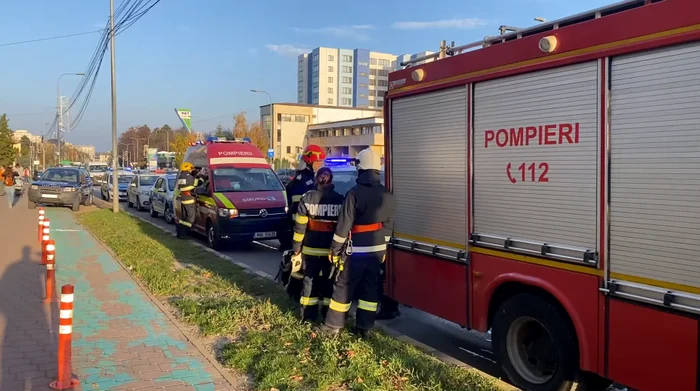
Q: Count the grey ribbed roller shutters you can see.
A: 3